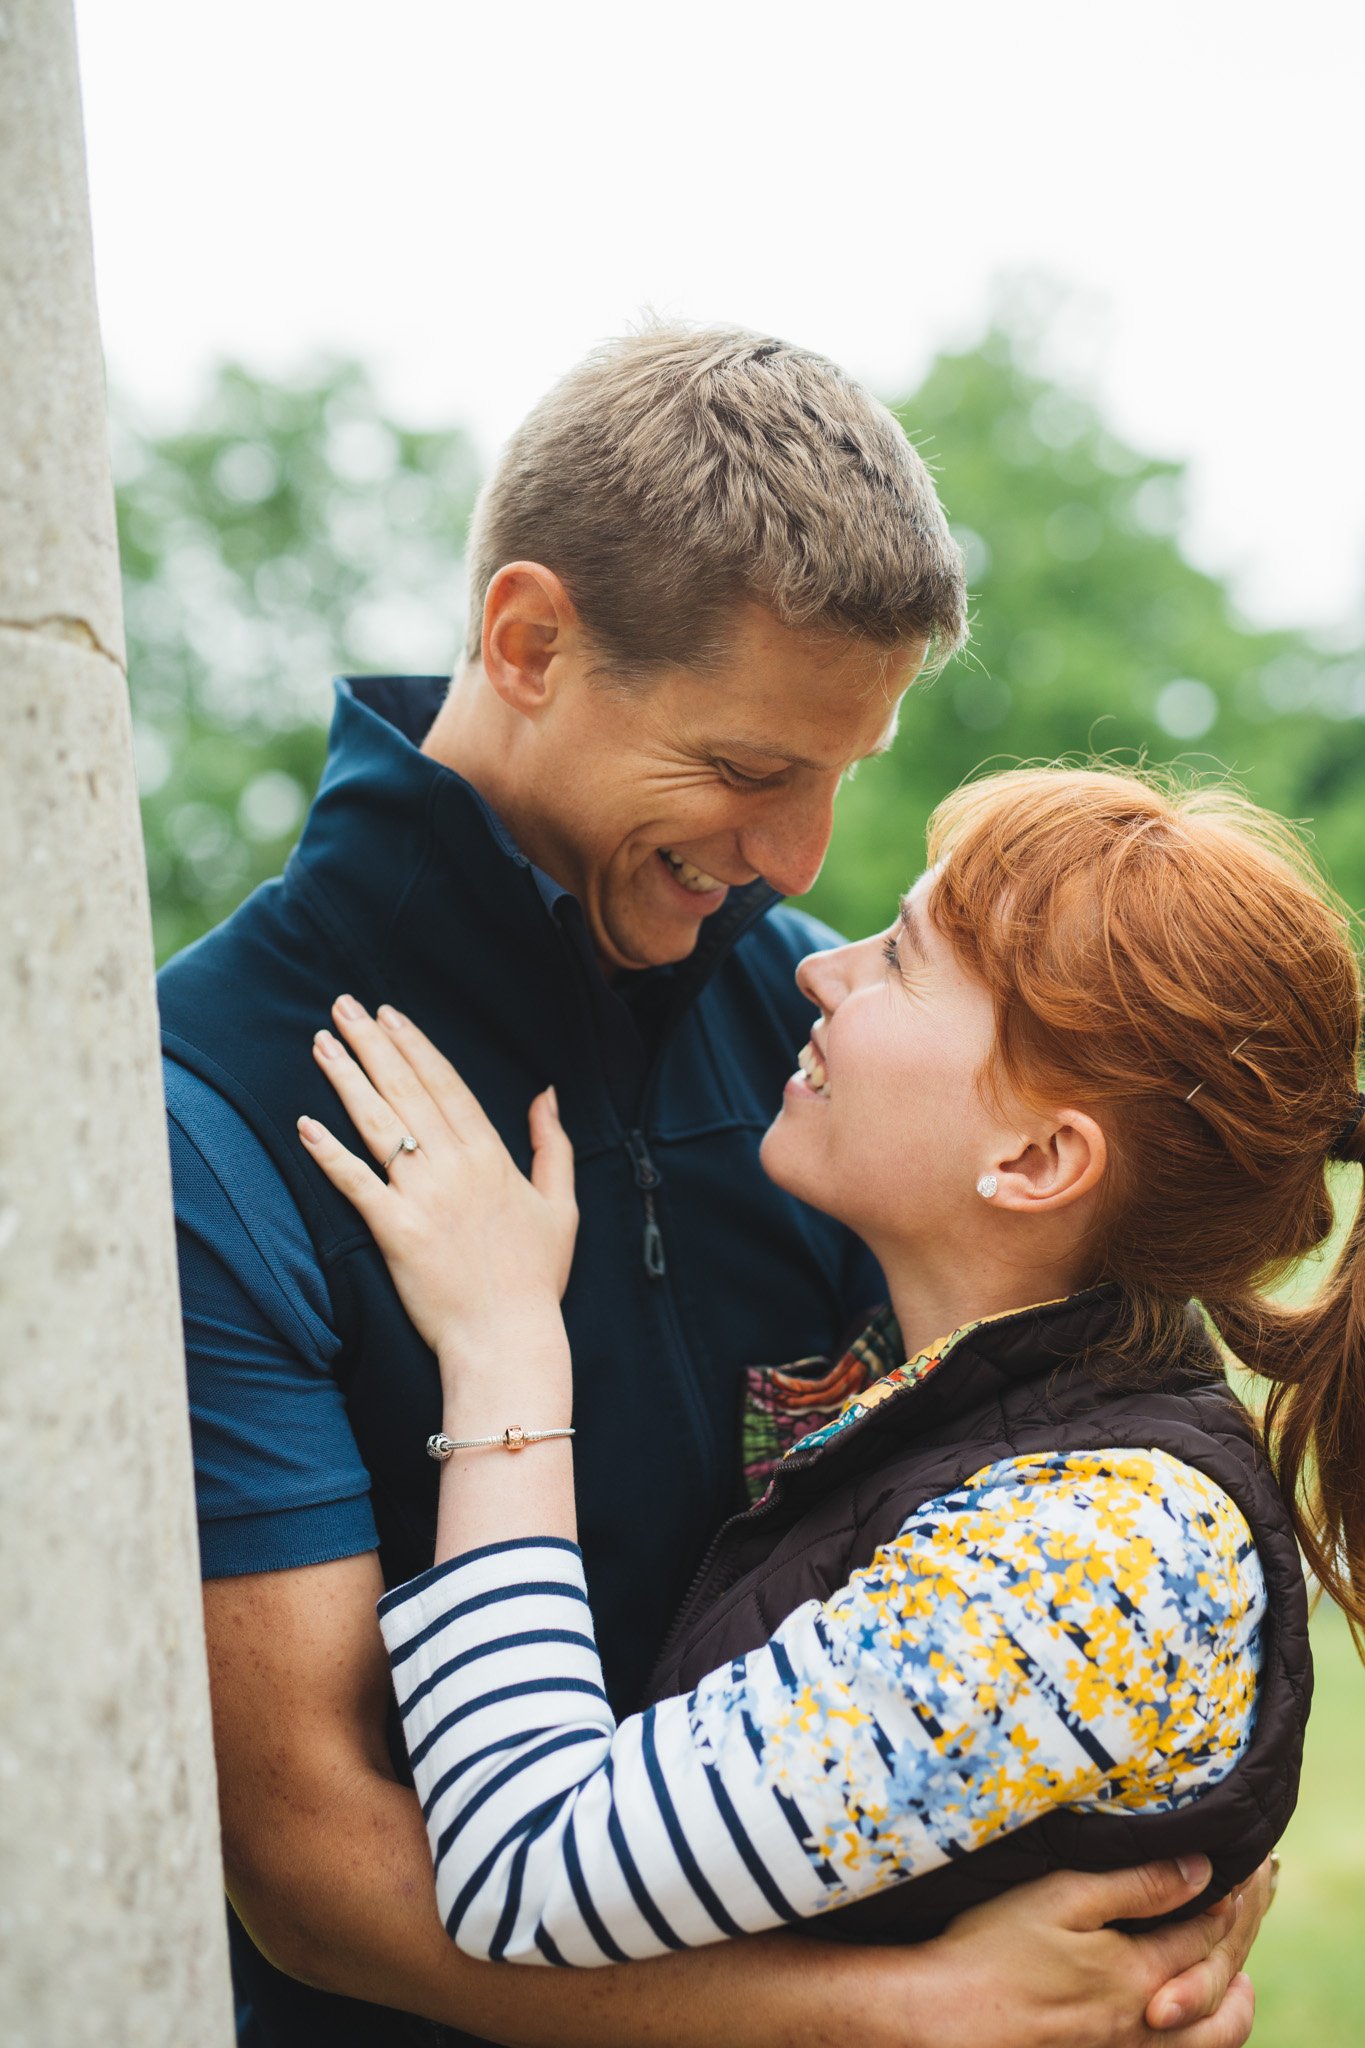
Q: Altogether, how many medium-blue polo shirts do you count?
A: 1